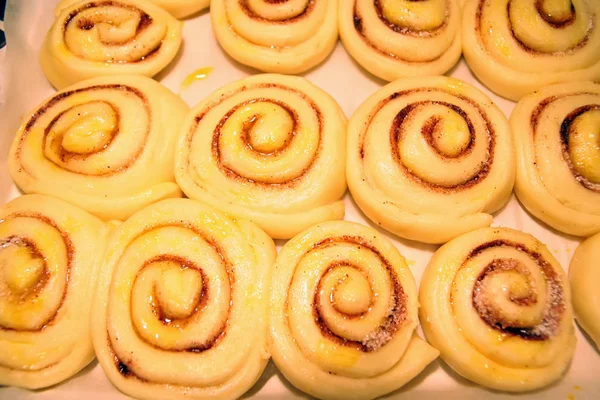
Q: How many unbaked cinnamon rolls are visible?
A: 14